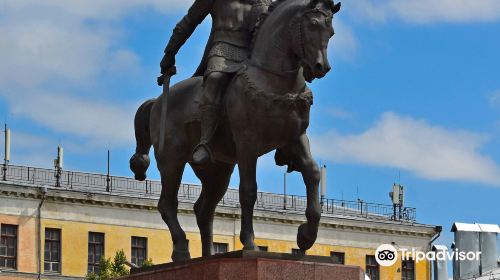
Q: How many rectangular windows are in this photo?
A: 10